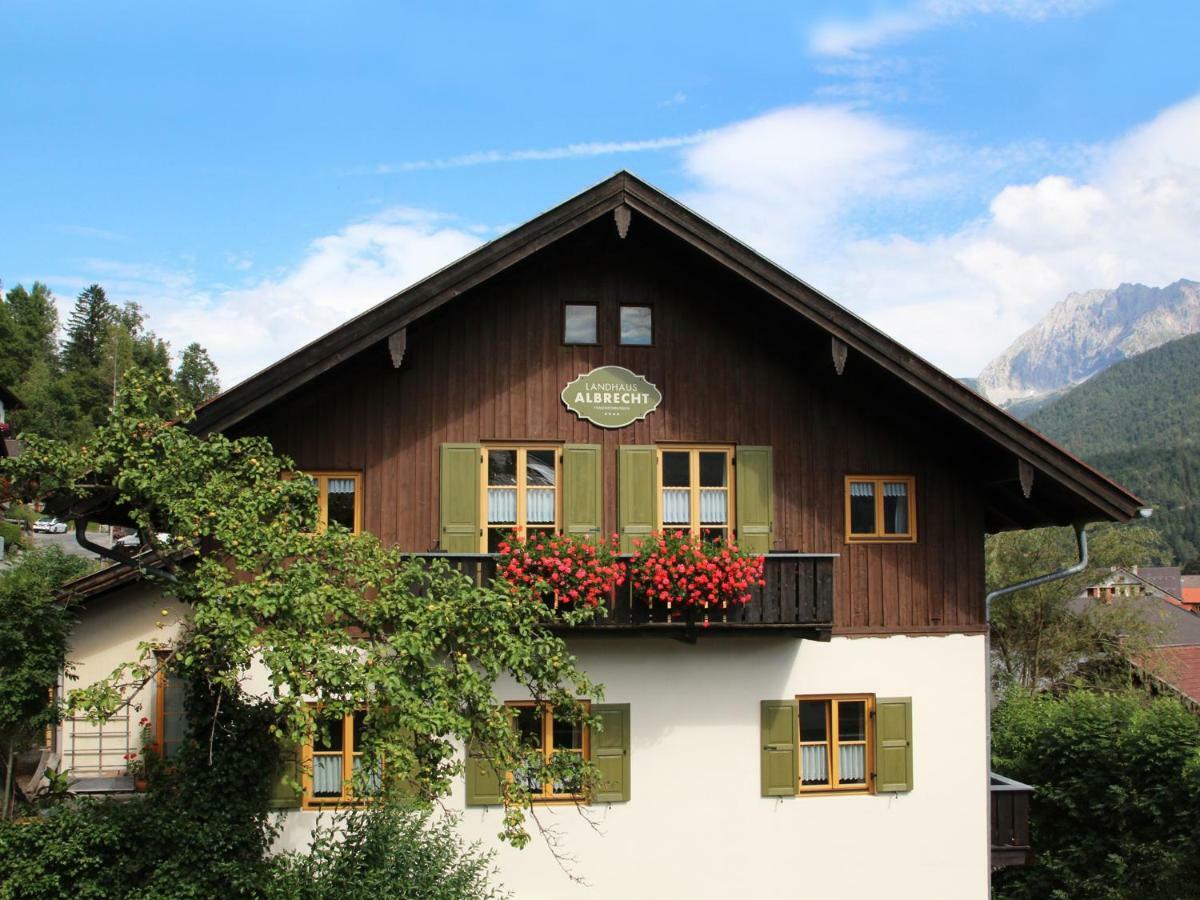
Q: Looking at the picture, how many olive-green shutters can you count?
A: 10